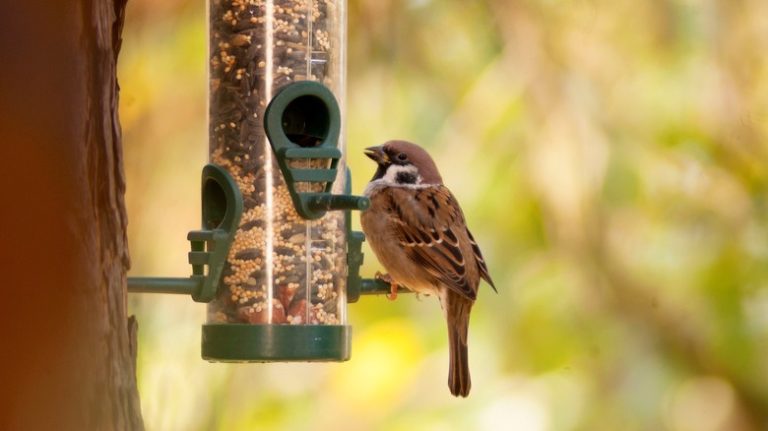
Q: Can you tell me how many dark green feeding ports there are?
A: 3